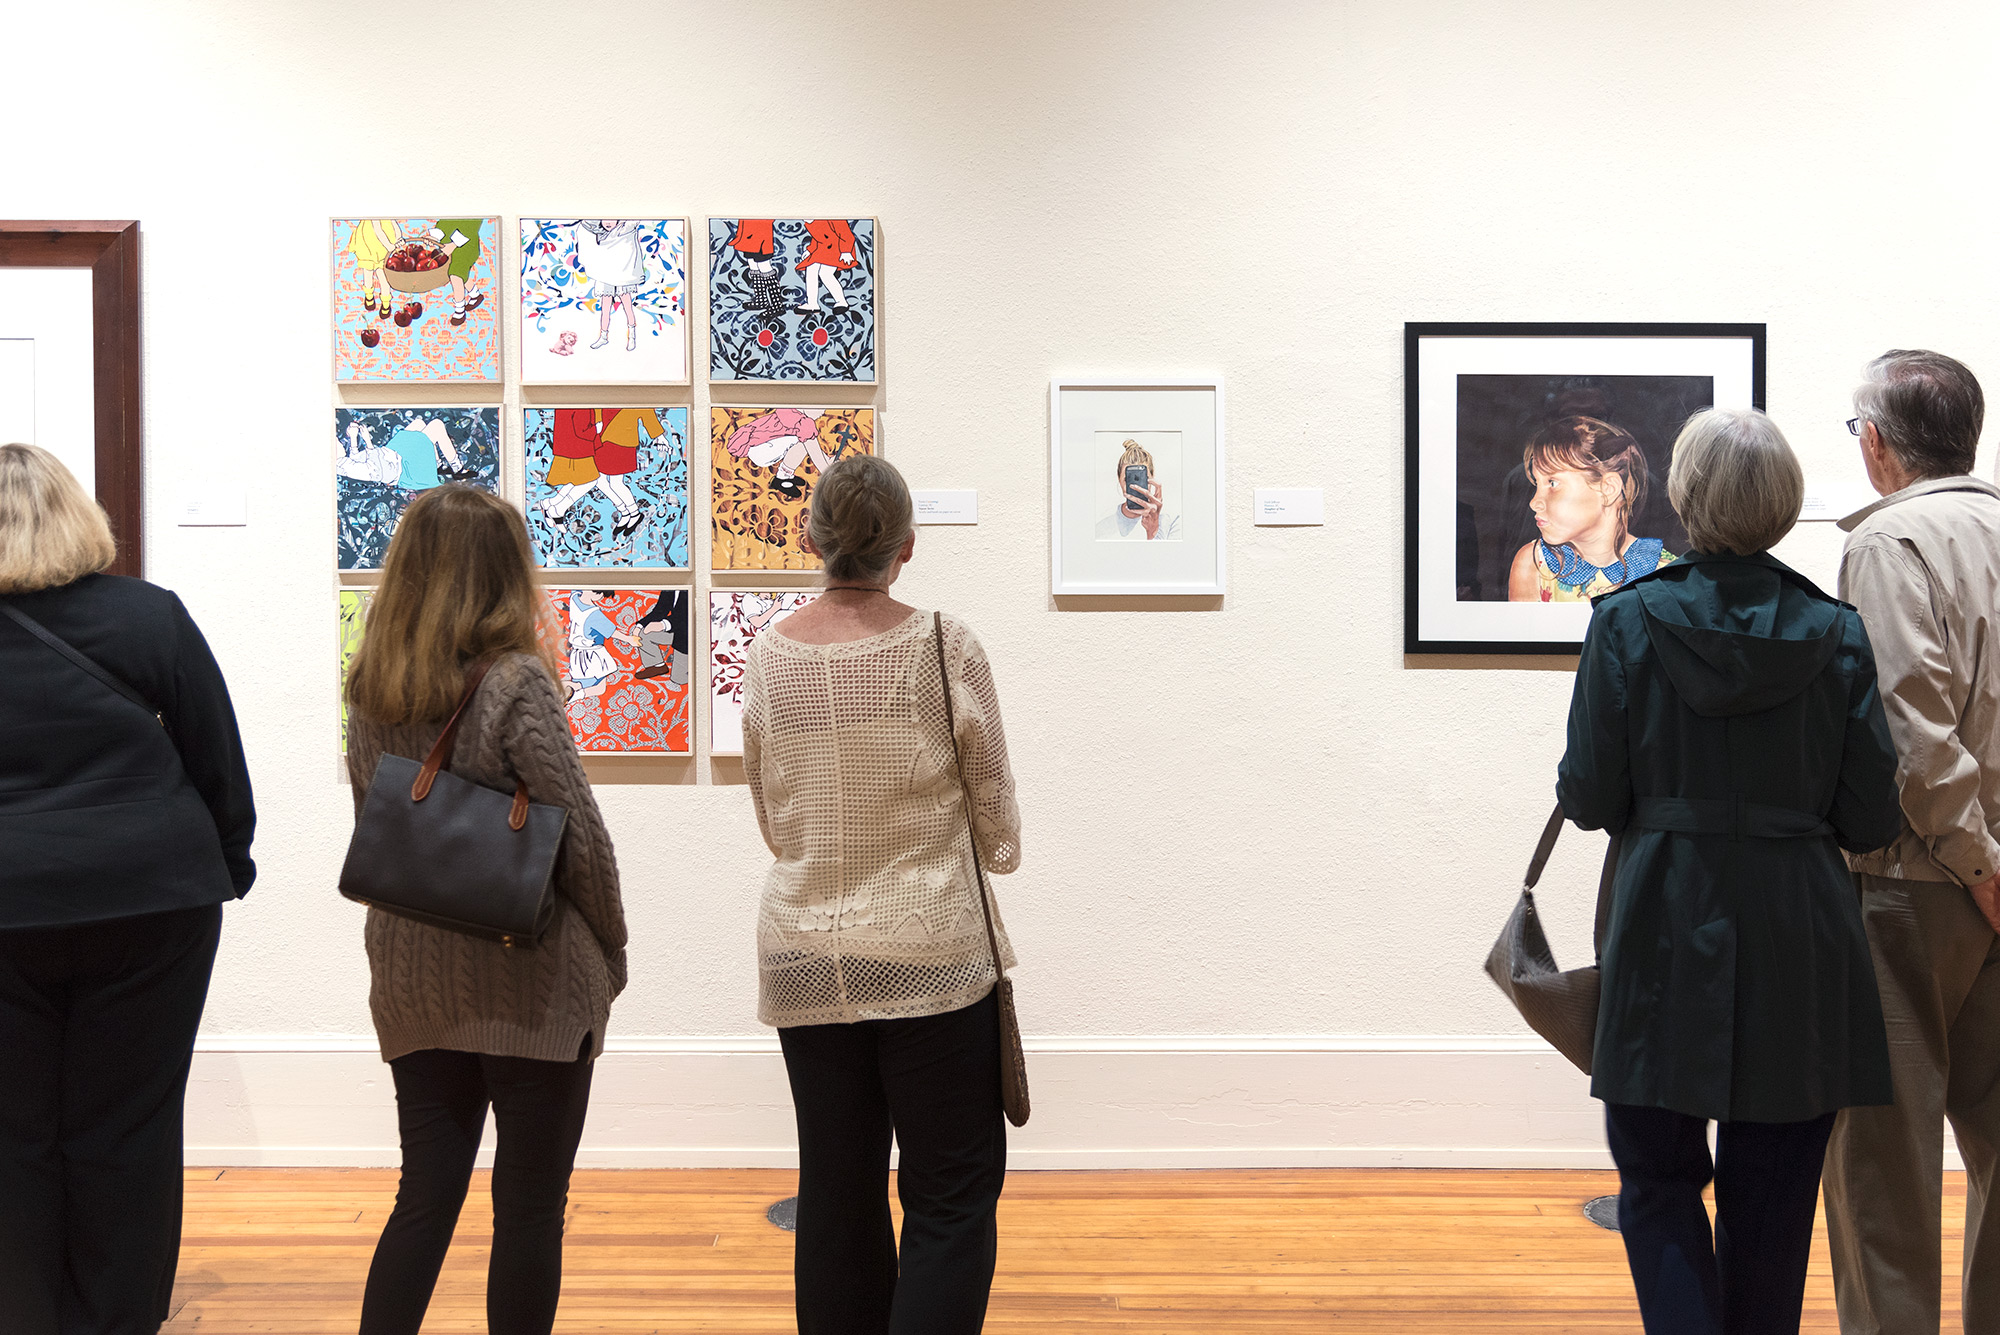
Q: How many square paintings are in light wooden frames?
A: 9